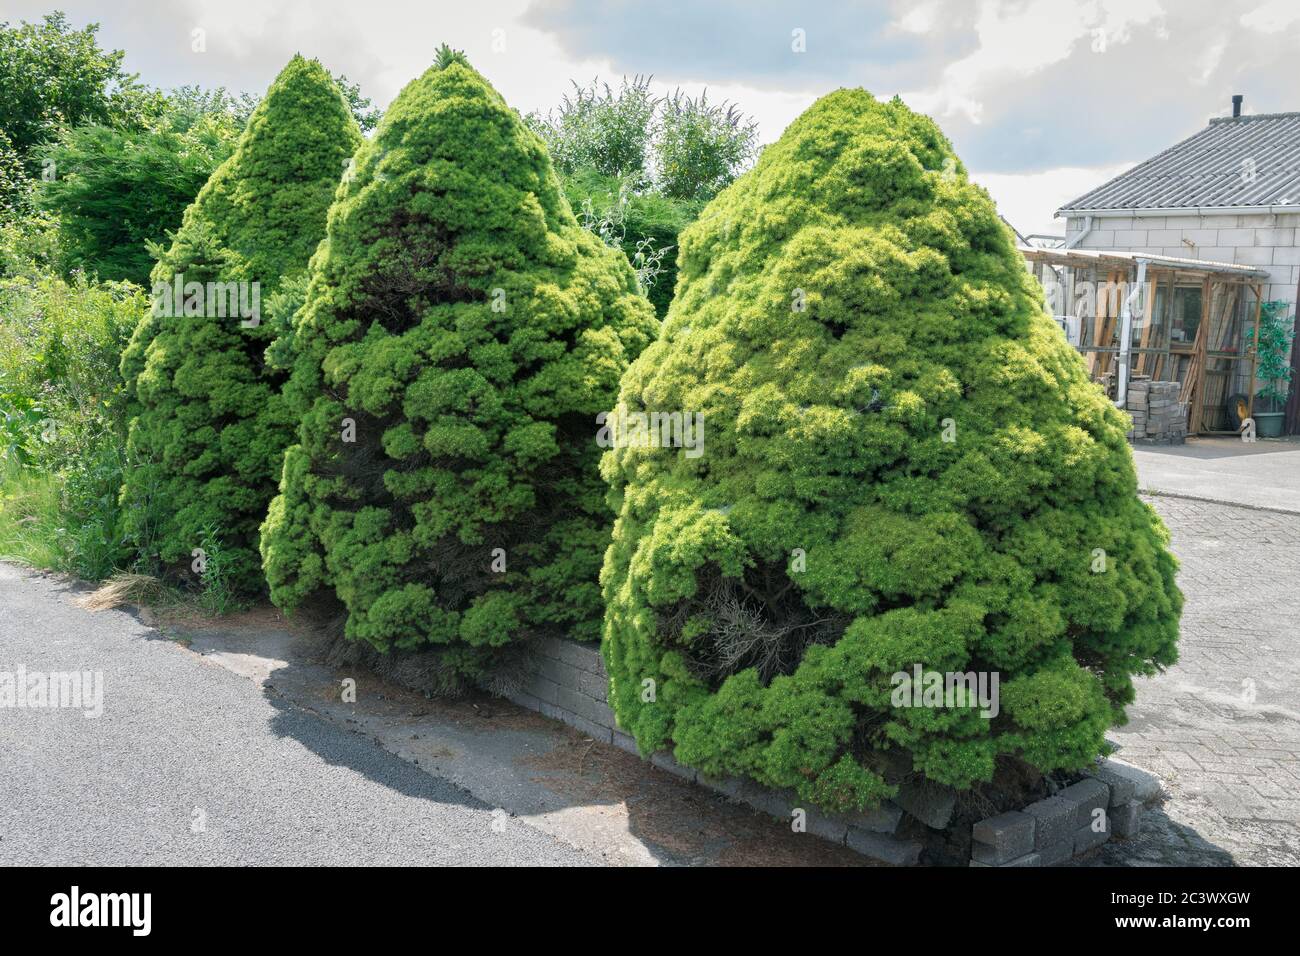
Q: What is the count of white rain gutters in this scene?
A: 2